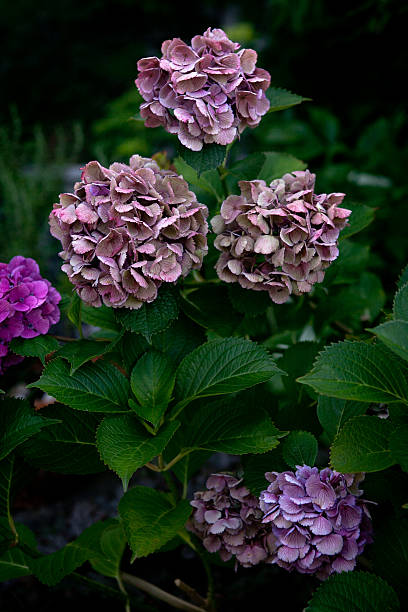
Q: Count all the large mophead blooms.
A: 6